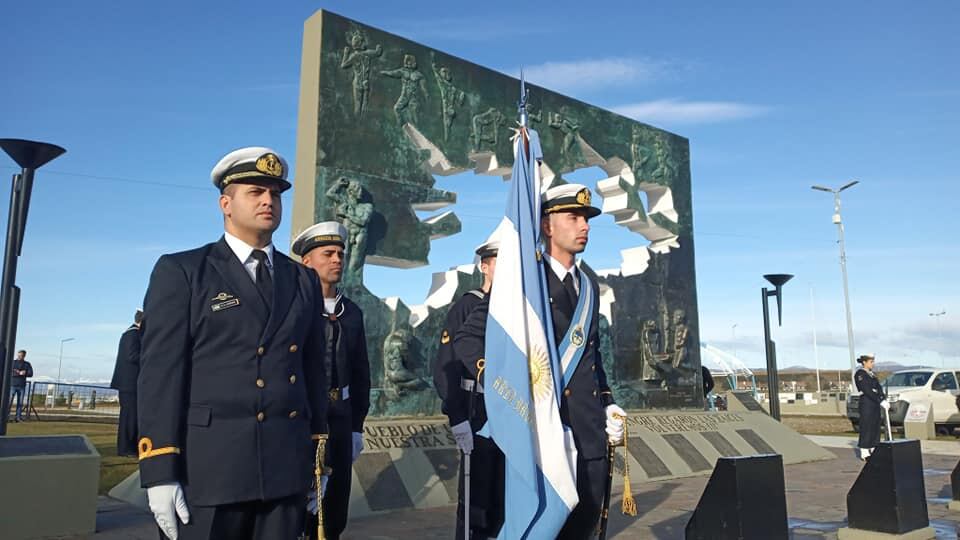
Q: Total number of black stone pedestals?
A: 3